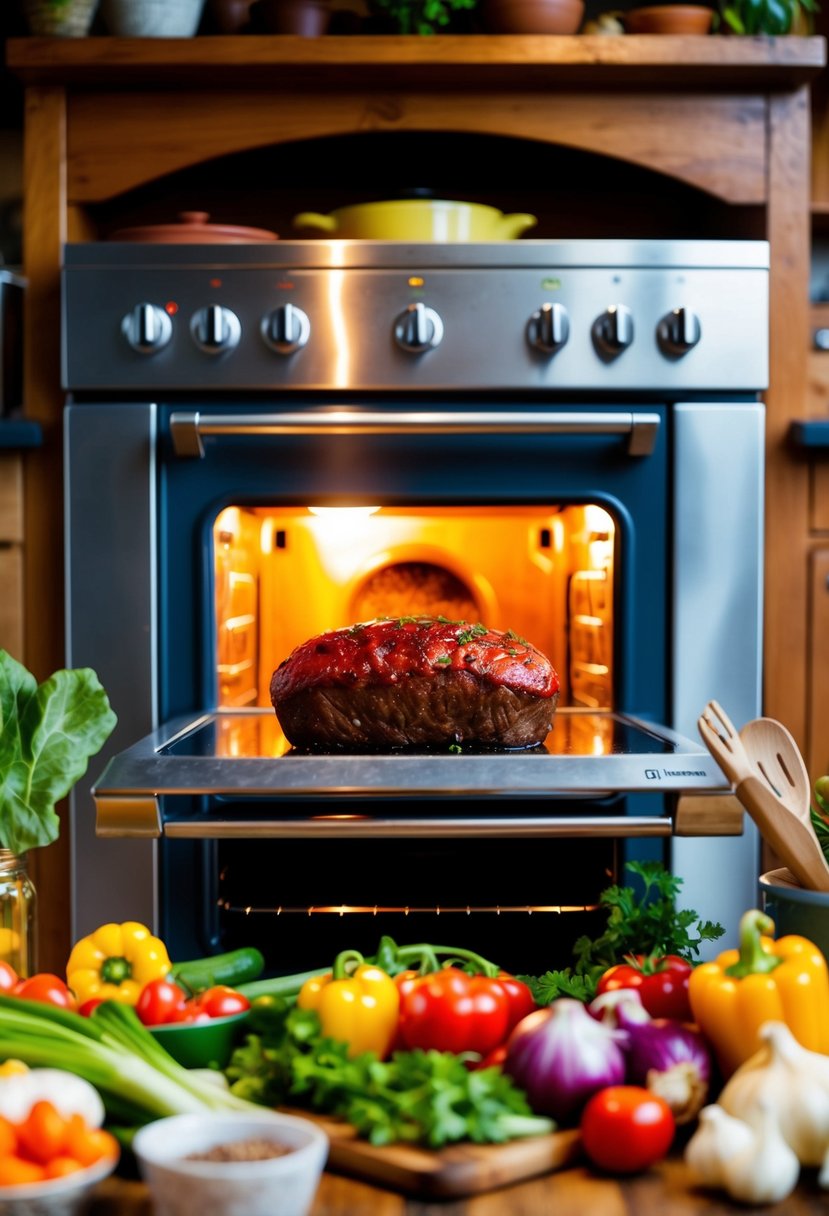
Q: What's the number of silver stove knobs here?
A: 7